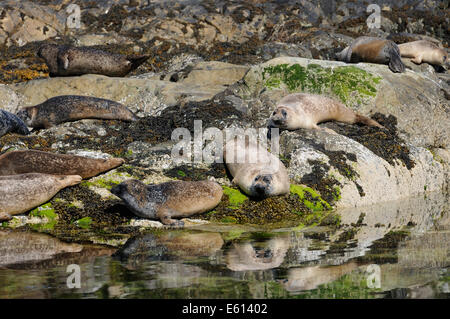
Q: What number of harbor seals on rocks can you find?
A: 10